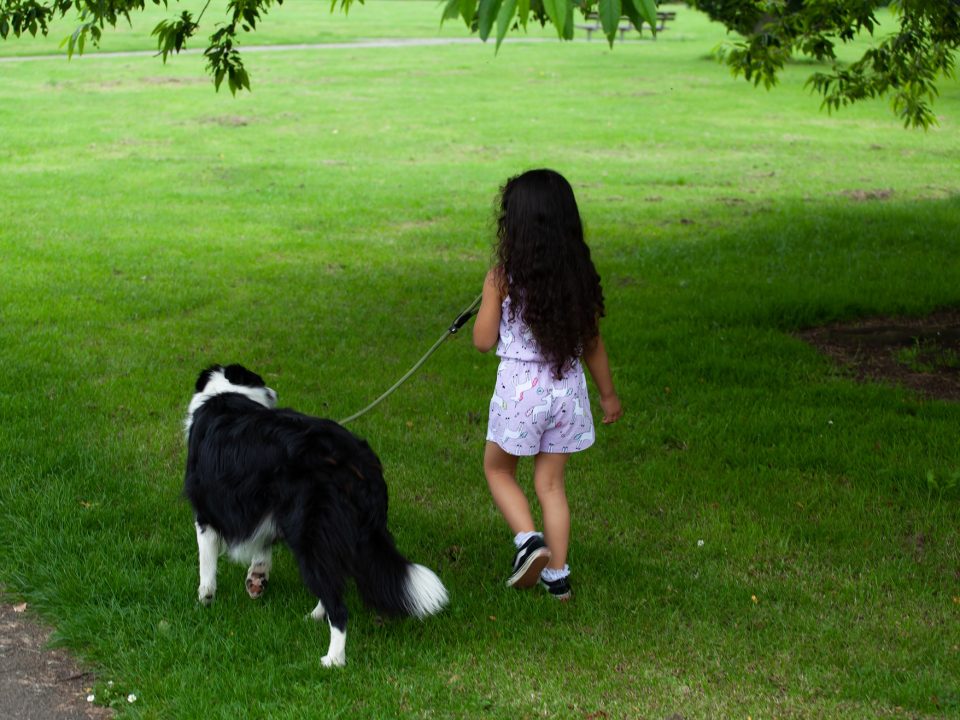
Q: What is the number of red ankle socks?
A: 0